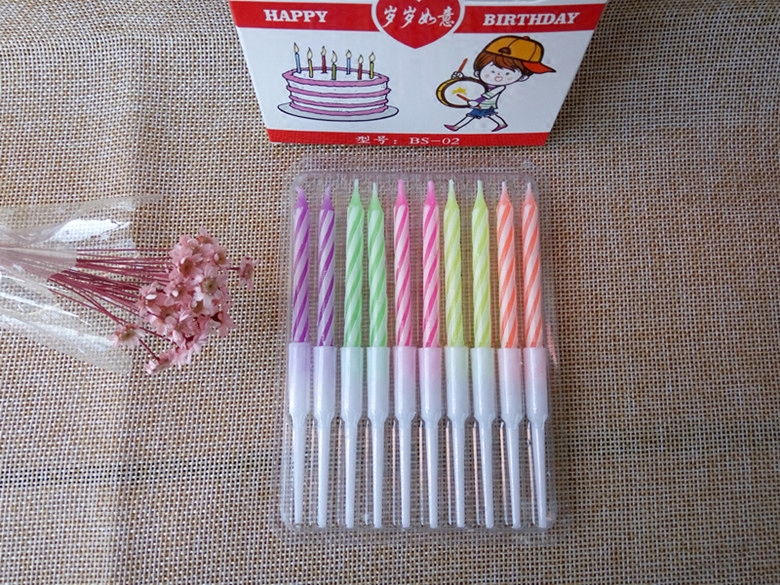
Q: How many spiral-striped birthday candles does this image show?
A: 10